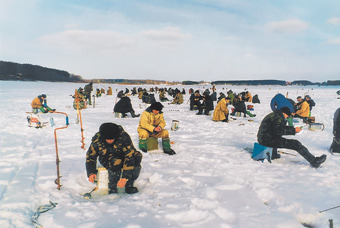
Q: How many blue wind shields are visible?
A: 1